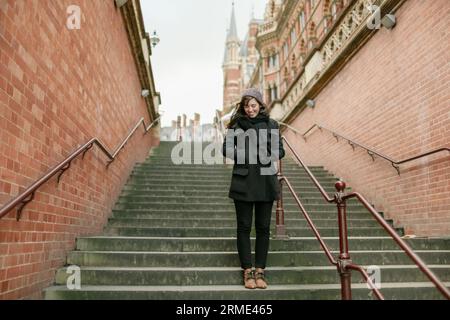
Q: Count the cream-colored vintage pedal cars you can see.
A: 0